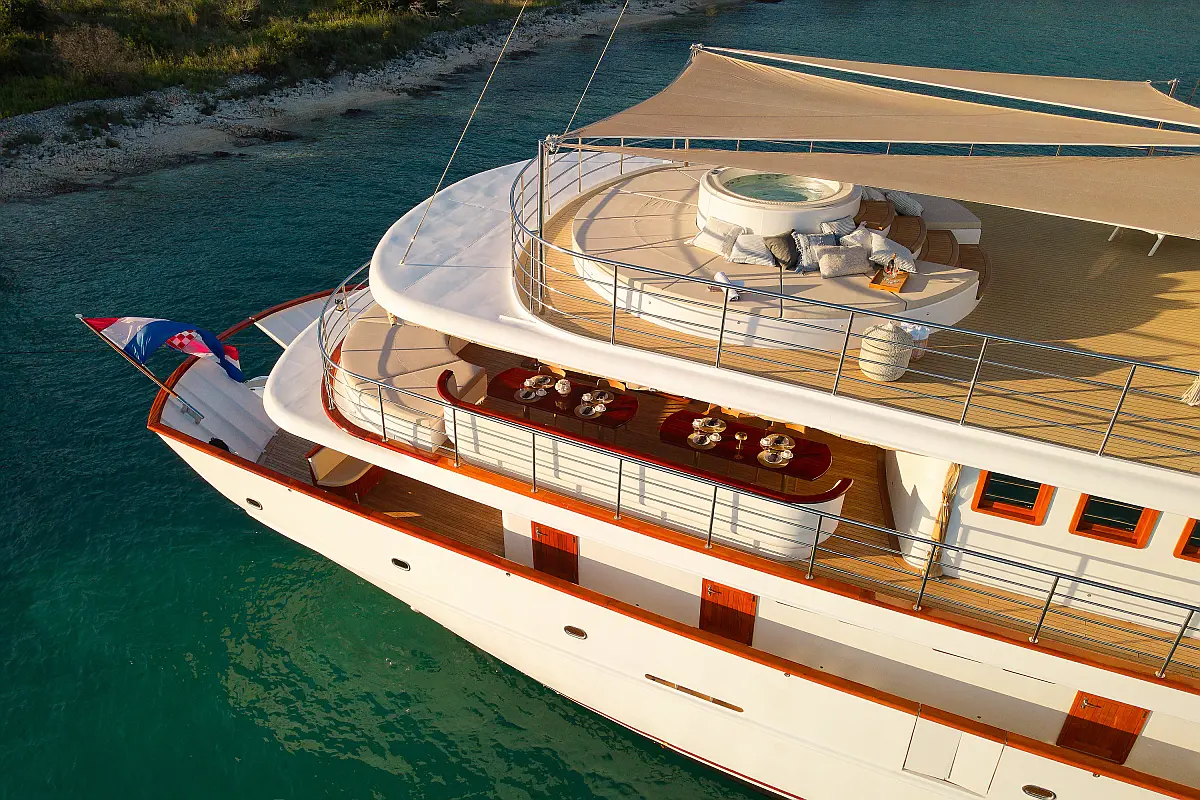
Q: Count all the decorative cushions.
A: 10